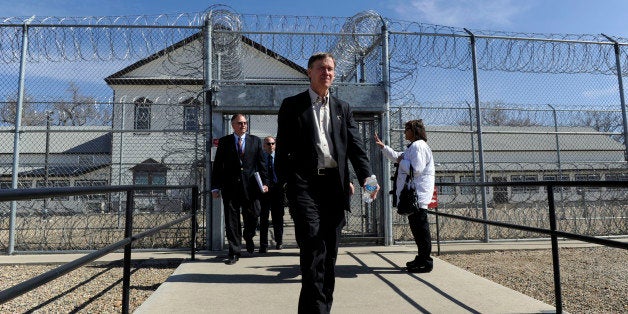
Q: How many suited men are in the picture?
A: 3